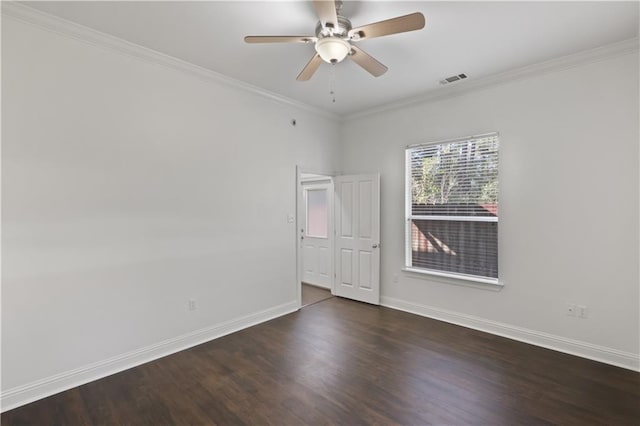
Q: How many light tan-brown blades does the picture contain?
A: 5